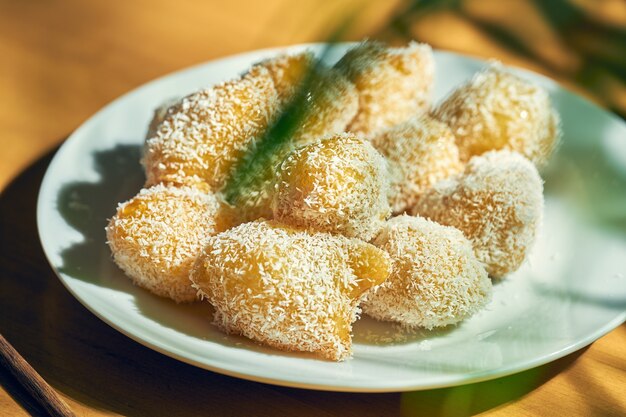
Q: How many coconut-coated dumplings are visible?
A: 11